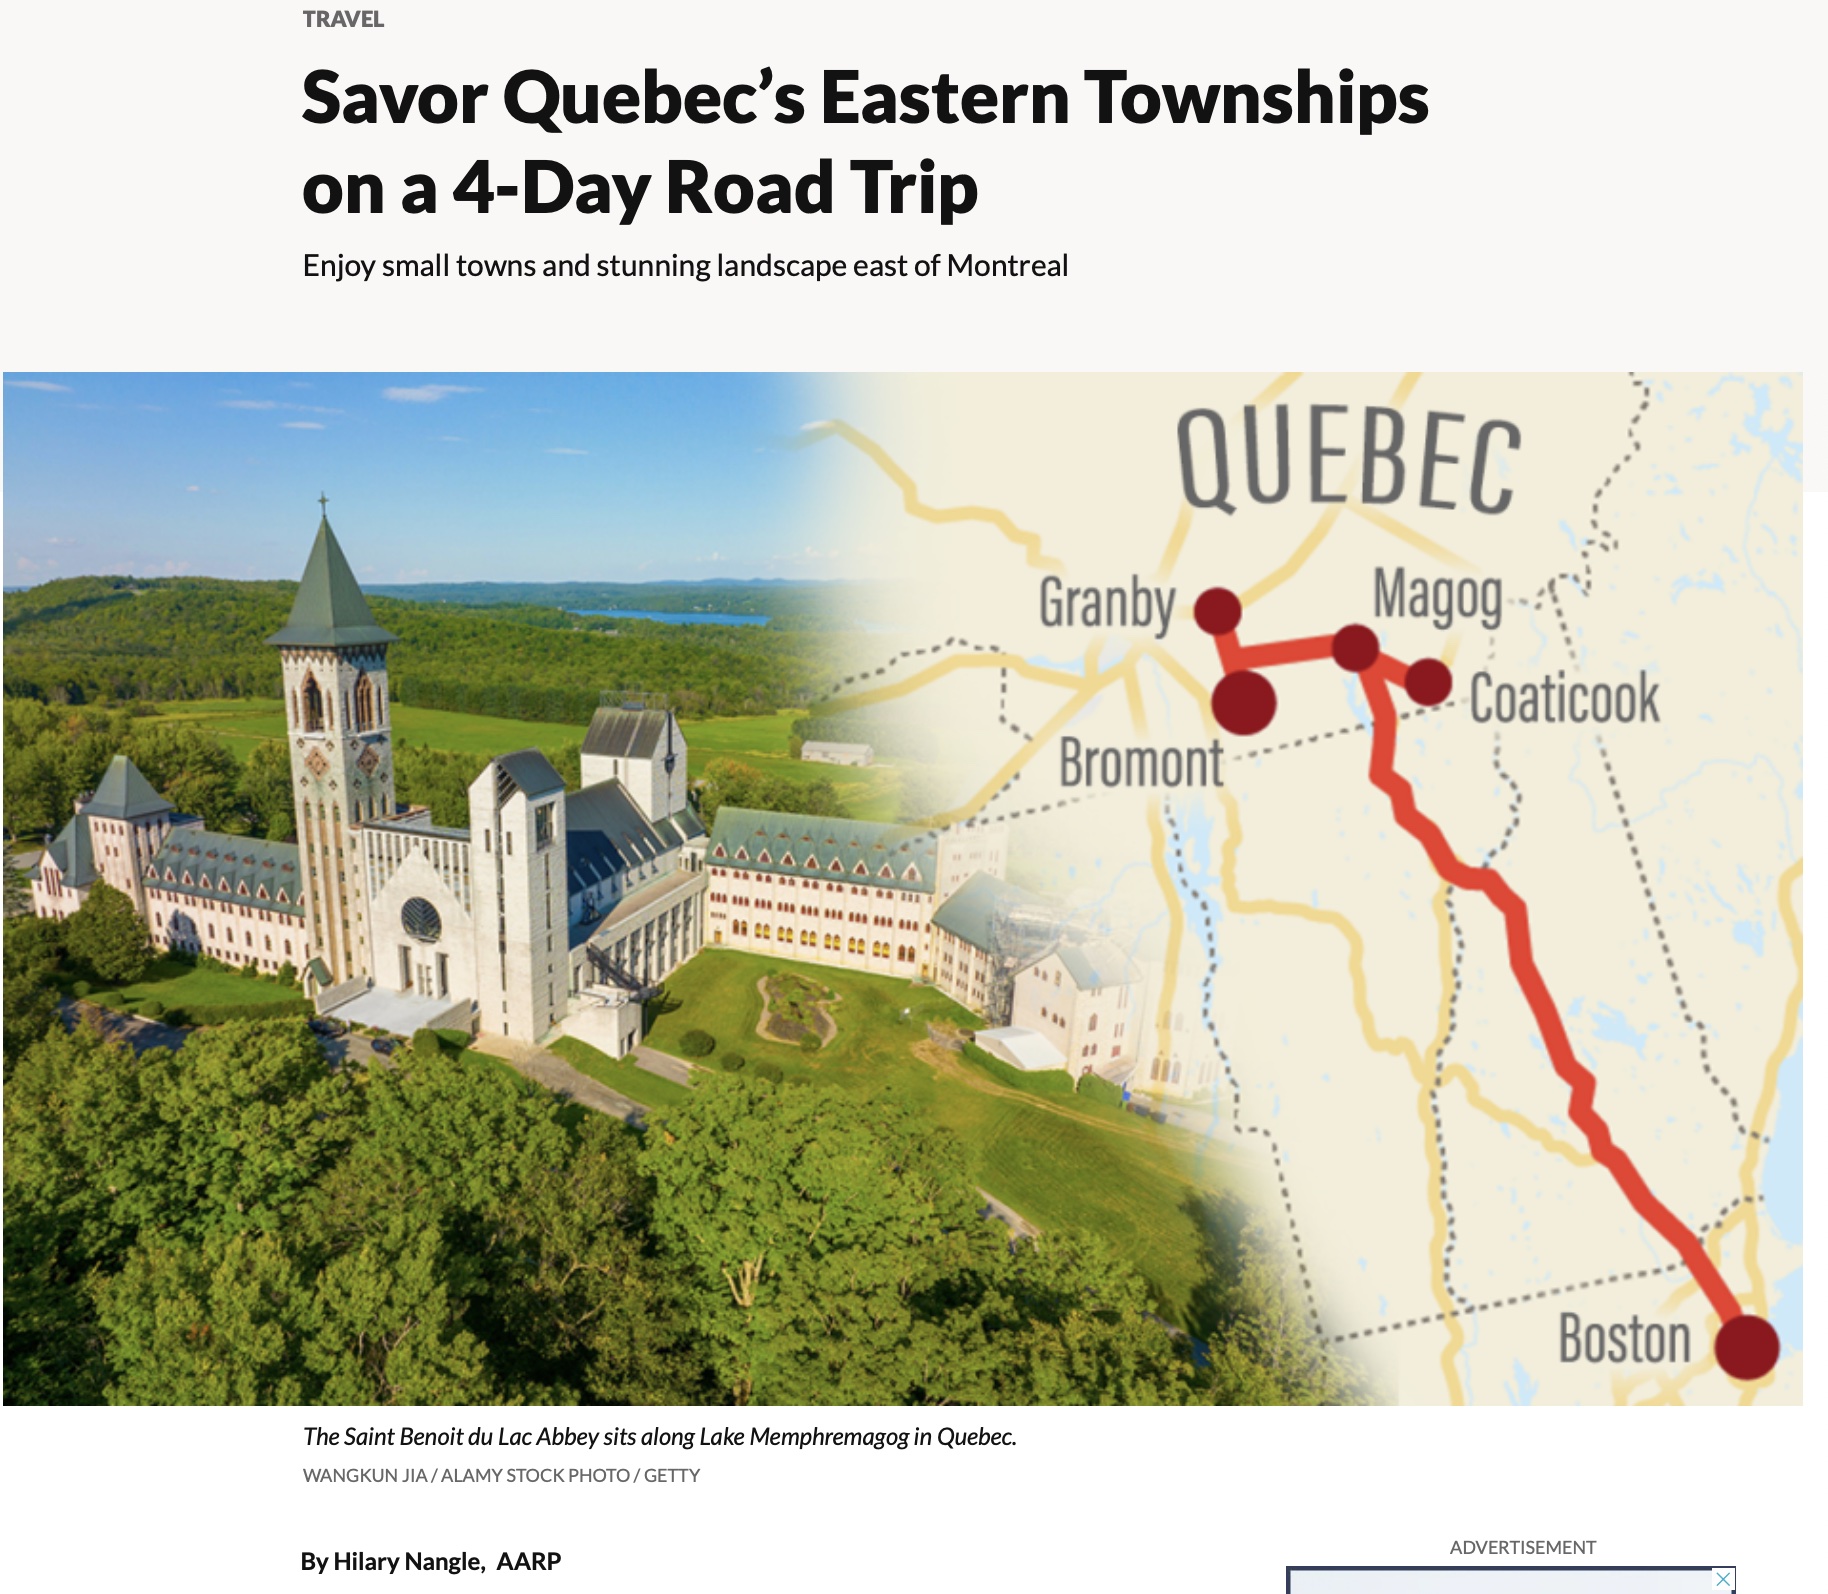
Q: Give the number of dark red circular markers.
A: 5